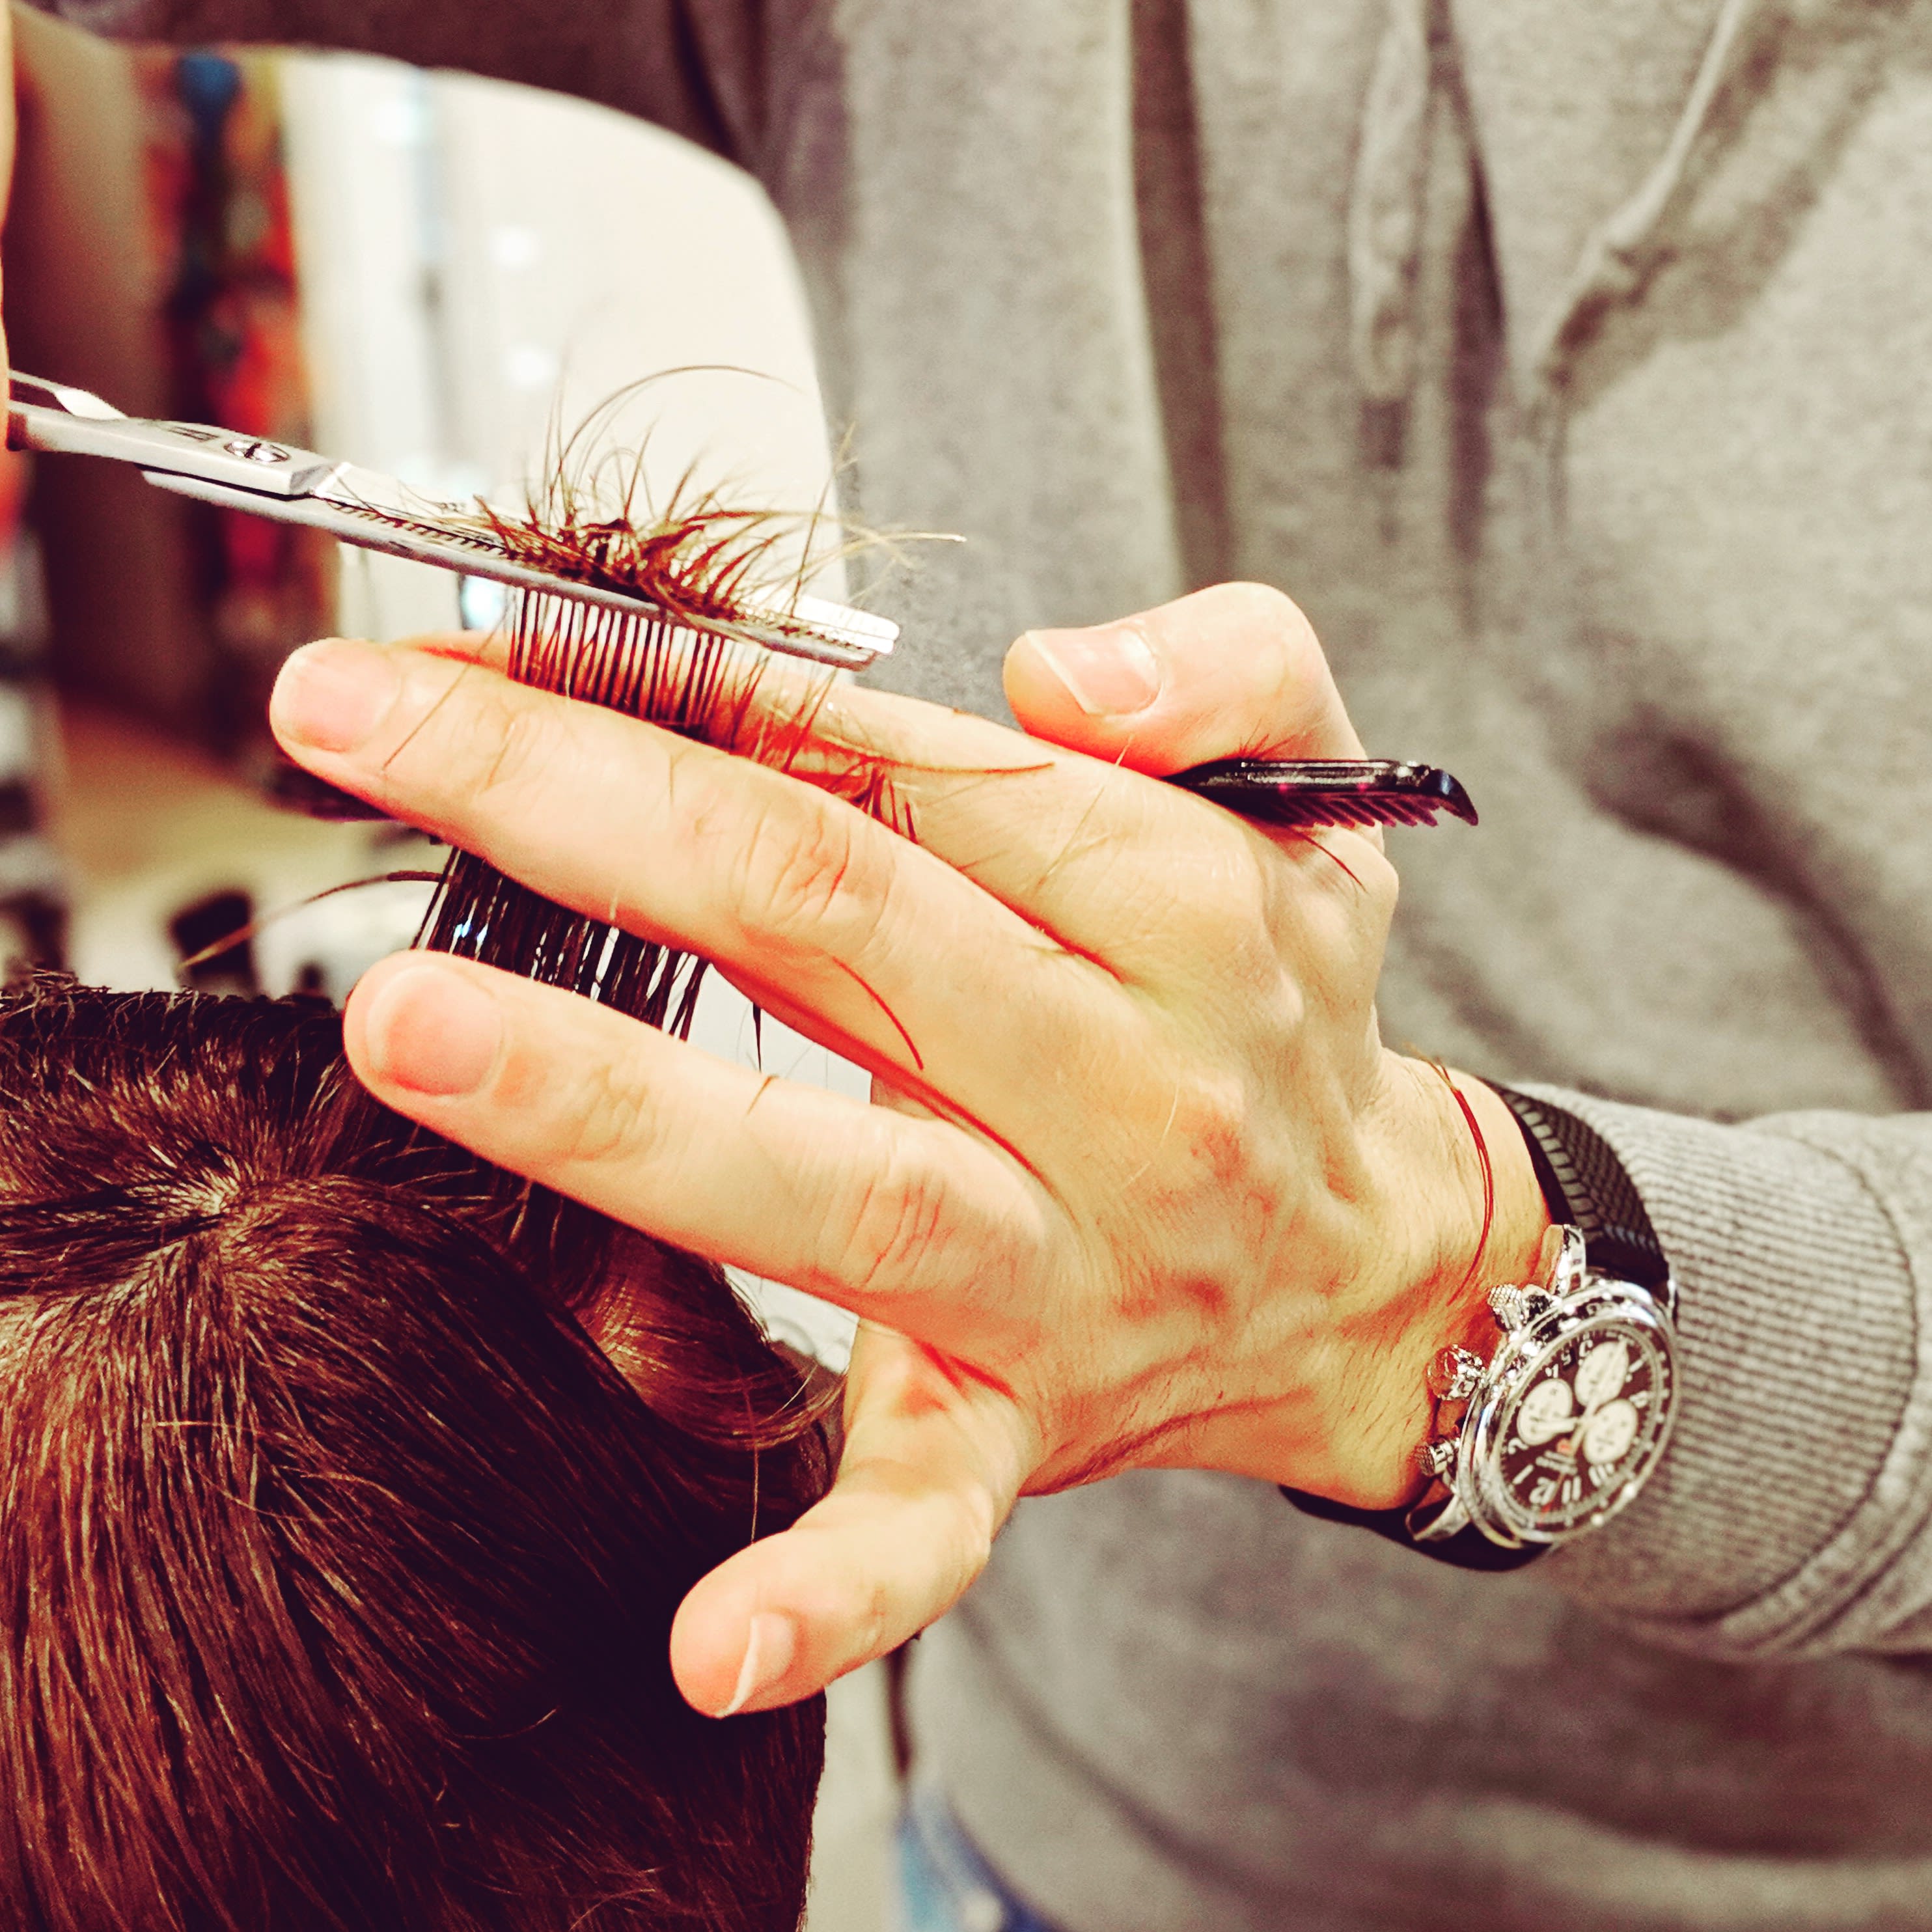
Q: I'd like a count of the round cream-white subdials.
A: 3